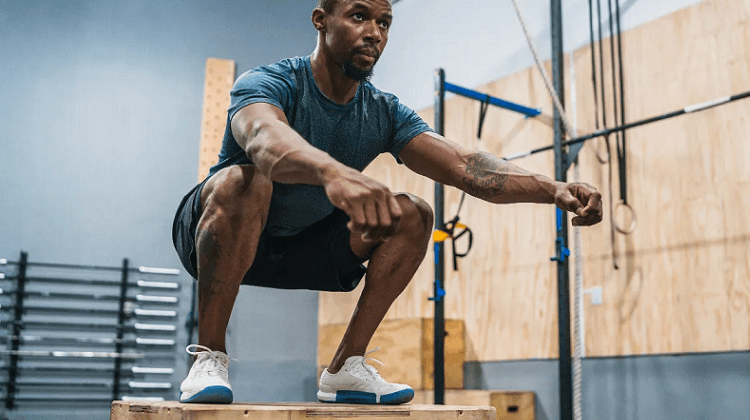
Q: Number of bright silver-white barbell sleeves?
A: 9